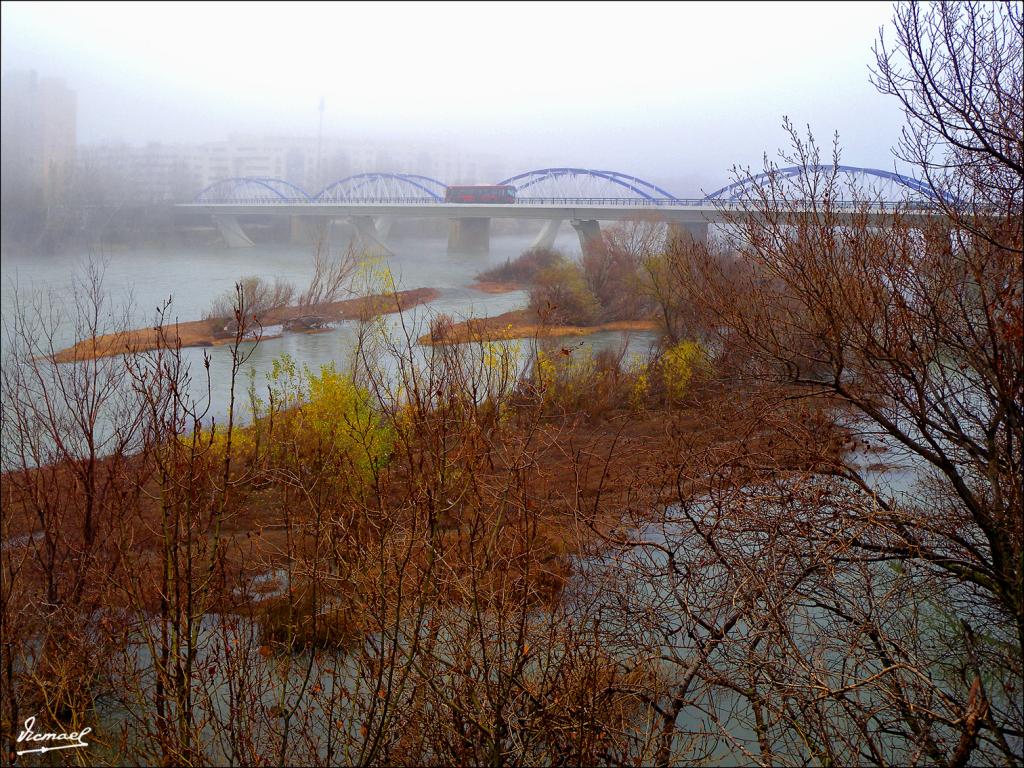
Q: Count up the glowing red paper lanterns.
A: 0